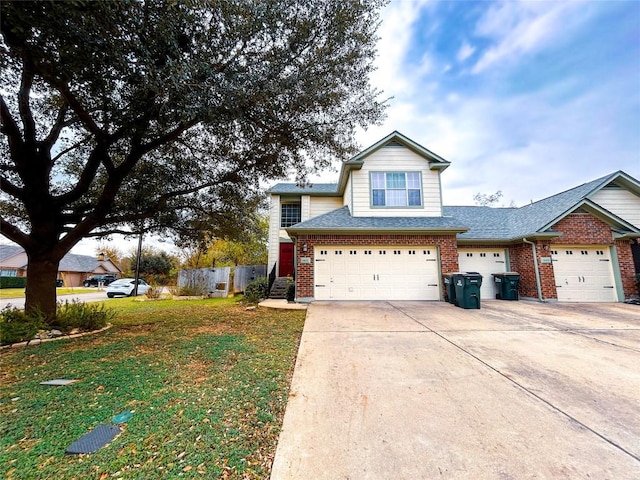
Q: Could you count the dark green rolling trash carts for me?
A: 3